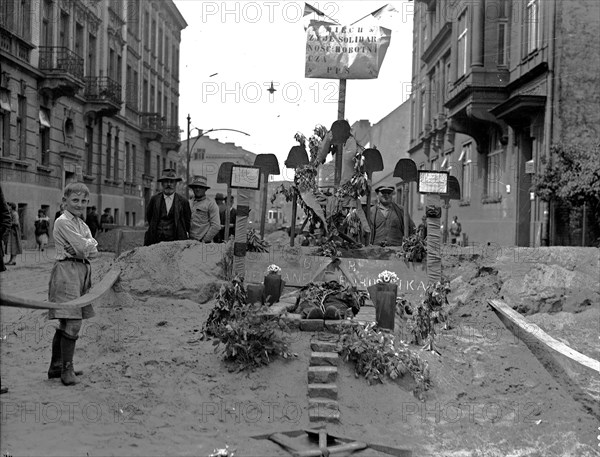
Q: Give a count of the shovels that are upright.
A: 7